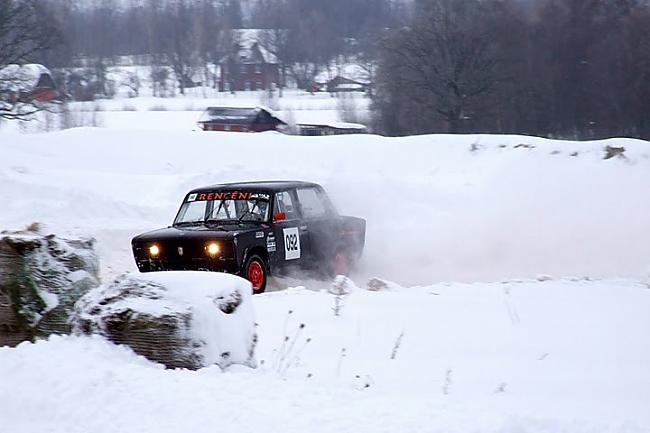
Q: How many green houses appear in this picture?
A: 0